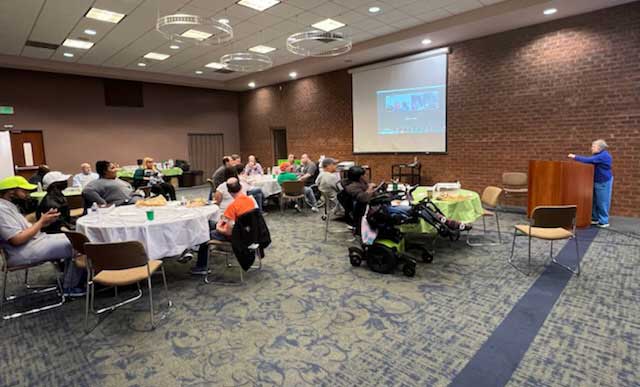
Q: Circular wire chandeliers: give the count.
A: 3